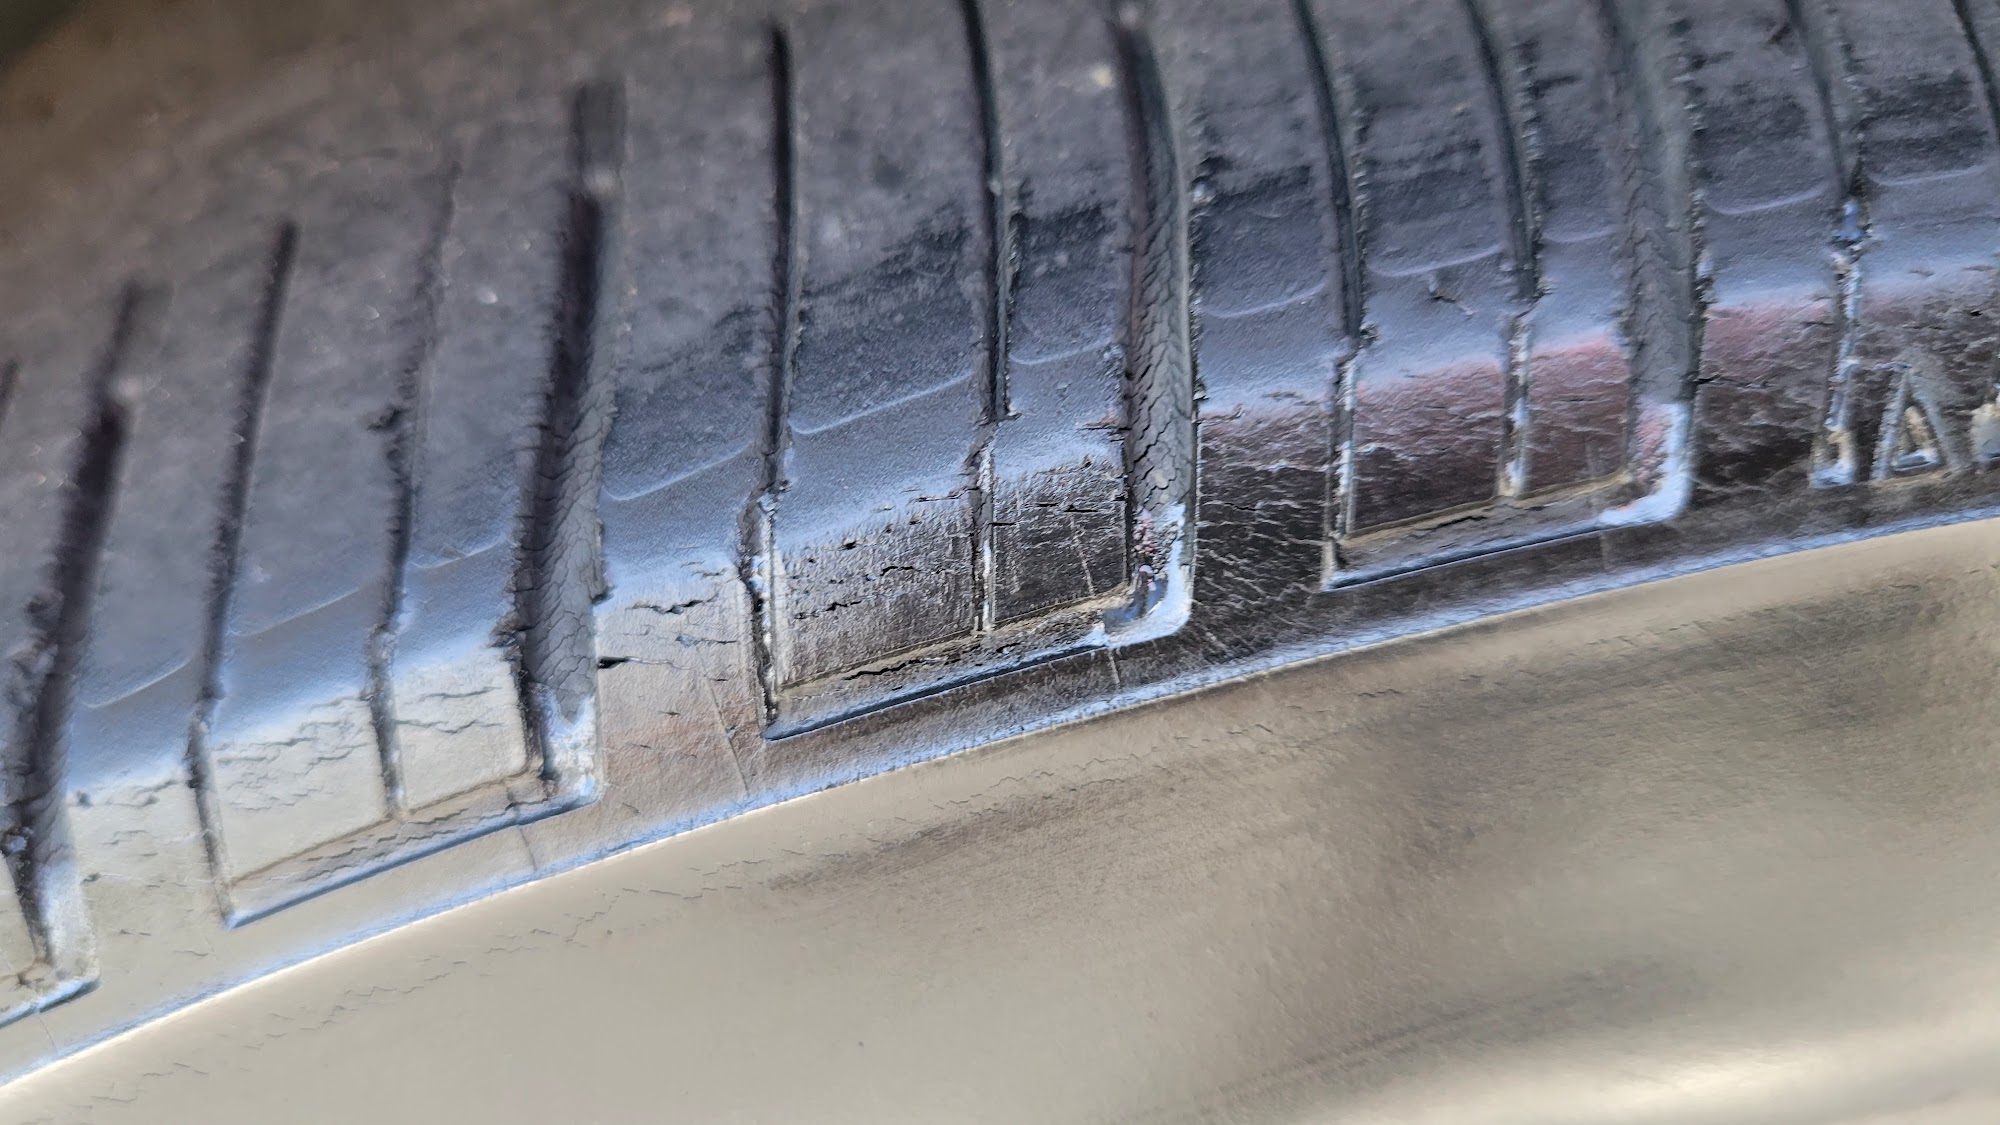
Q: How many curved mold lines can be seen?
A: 11